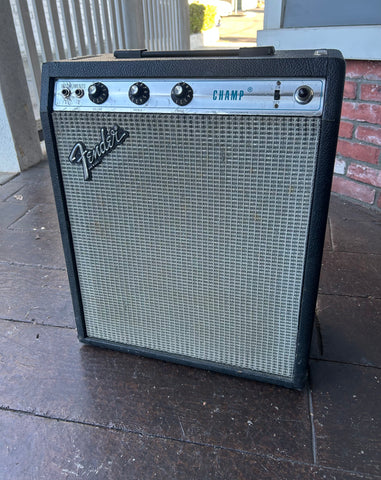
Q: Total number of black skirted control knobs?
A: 3